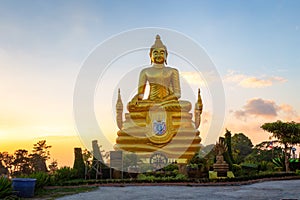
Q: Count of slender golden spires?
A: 2